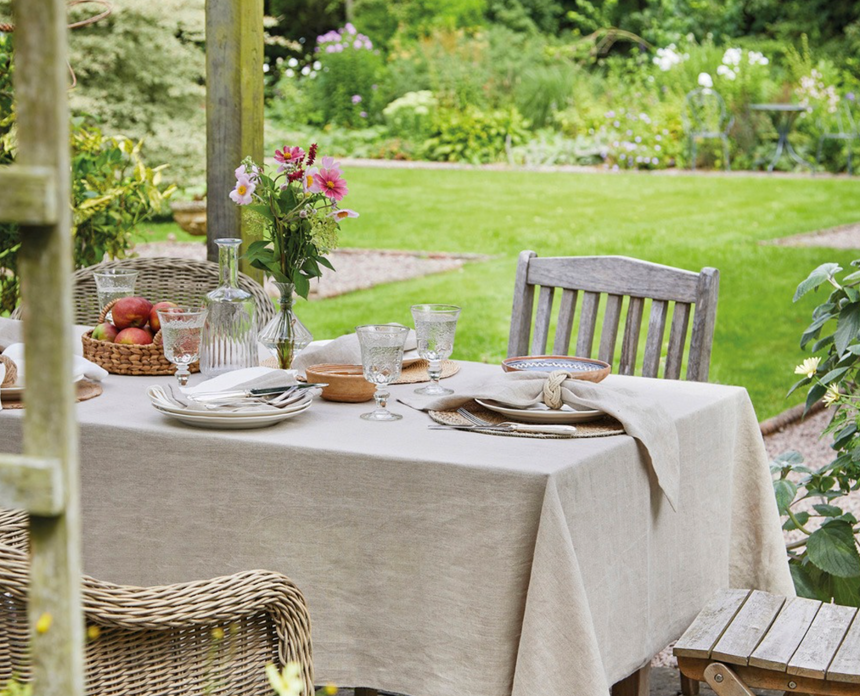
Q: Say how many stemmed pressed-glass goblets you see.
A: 4